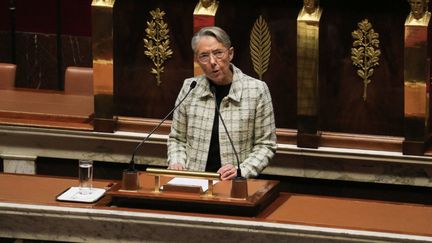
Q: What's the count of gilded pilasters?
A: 4